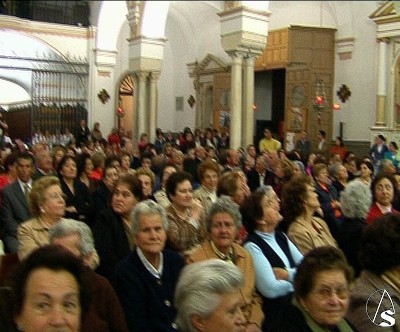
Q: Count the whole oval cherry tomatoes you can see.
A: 0